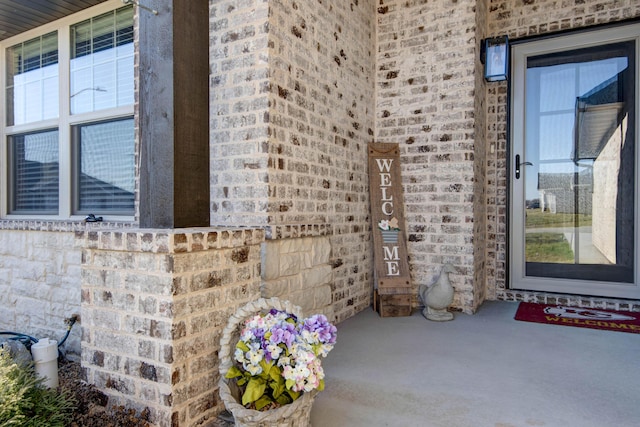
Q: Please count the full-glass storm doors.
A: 1